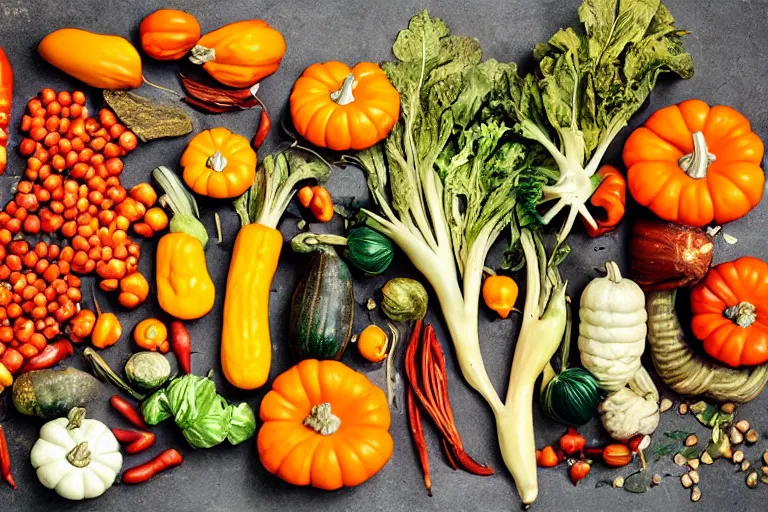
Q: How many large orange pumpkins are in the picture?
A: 4